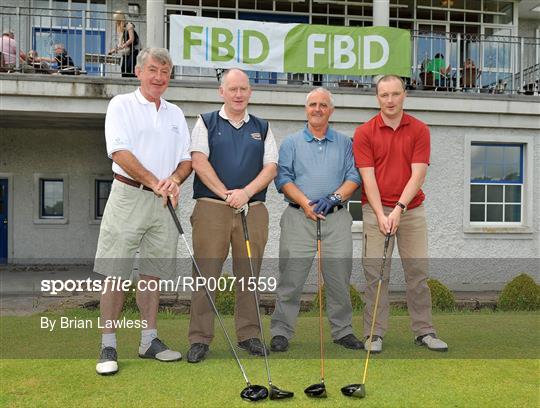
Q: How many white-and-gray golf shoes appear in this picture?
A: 4